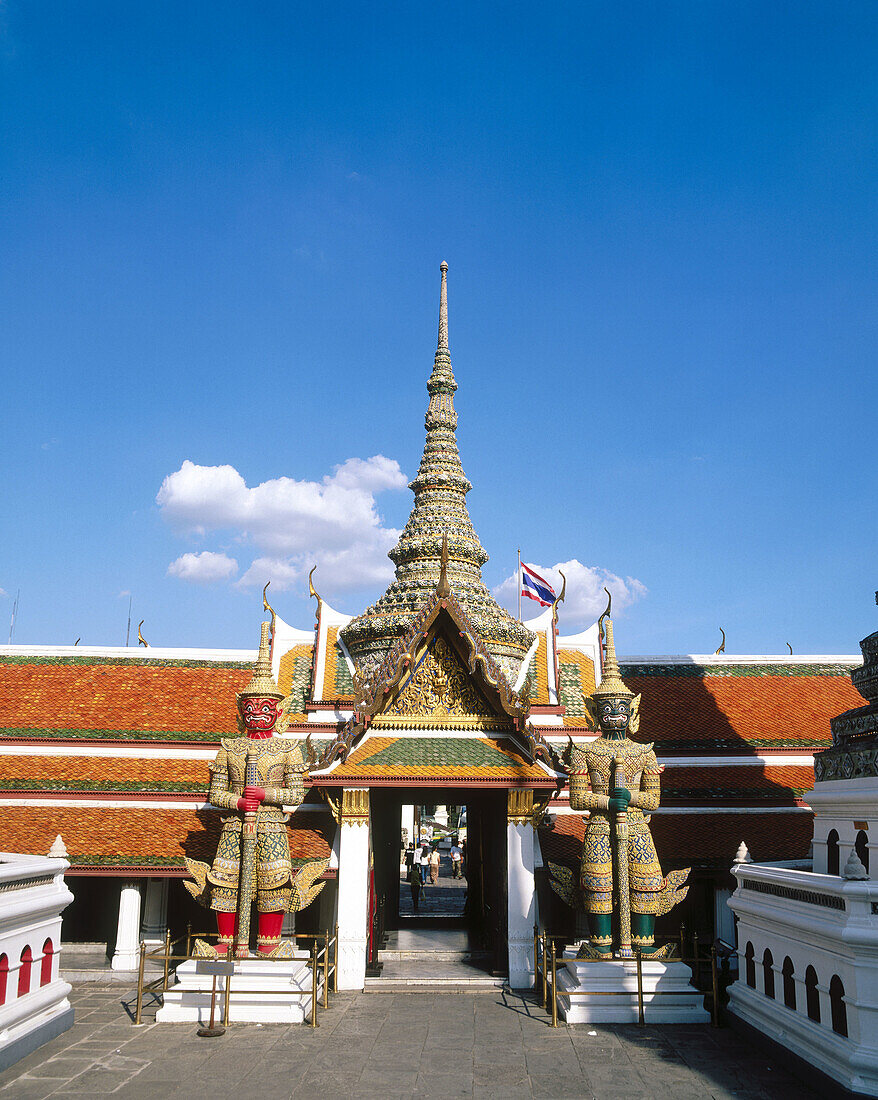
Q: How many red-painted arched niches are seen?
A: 3